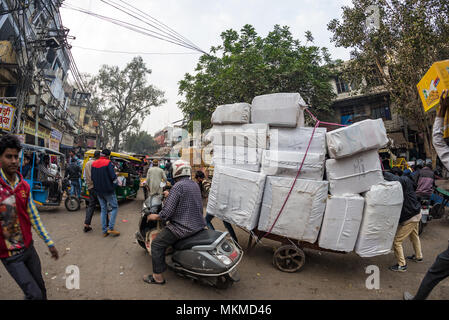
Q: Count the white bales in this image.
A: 12